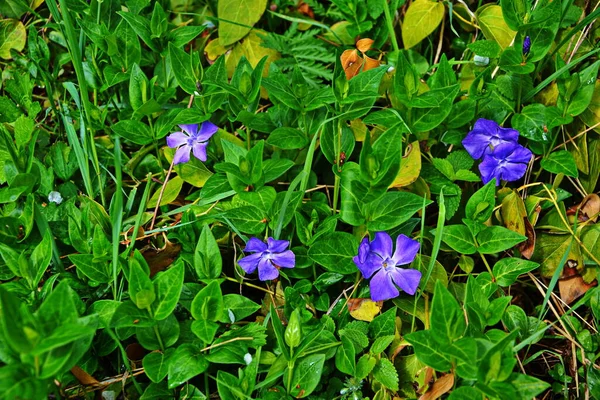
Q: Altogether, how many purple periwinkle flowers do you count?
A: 5